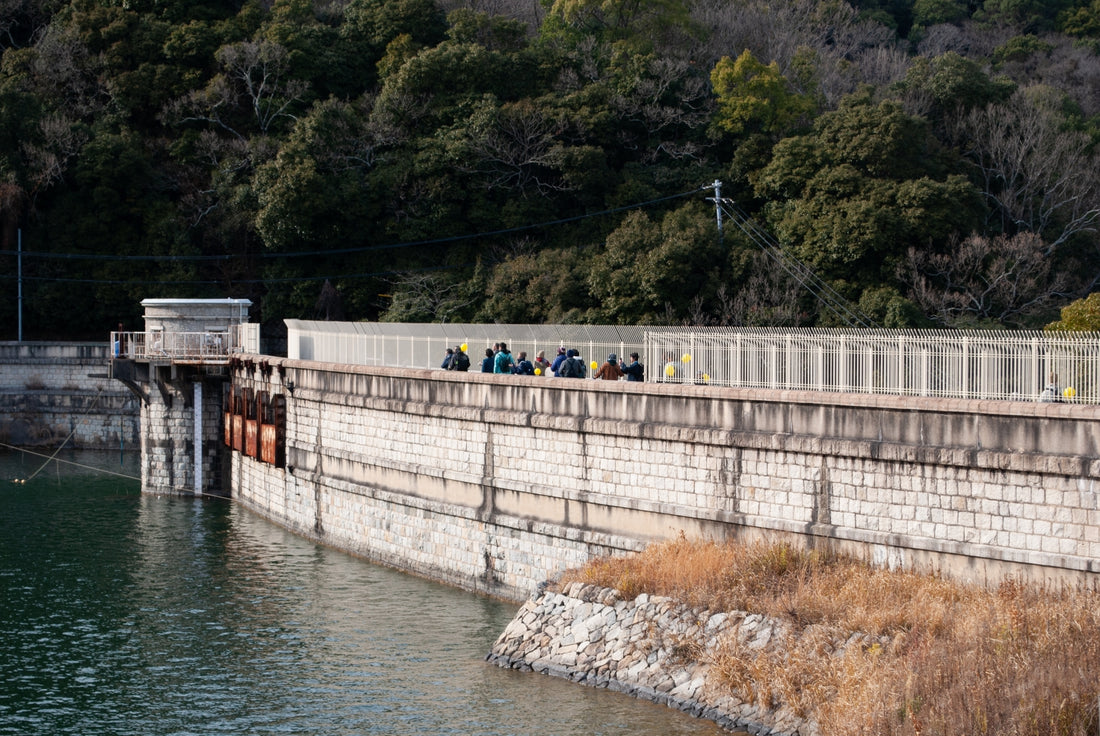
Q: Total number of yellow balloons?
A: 7